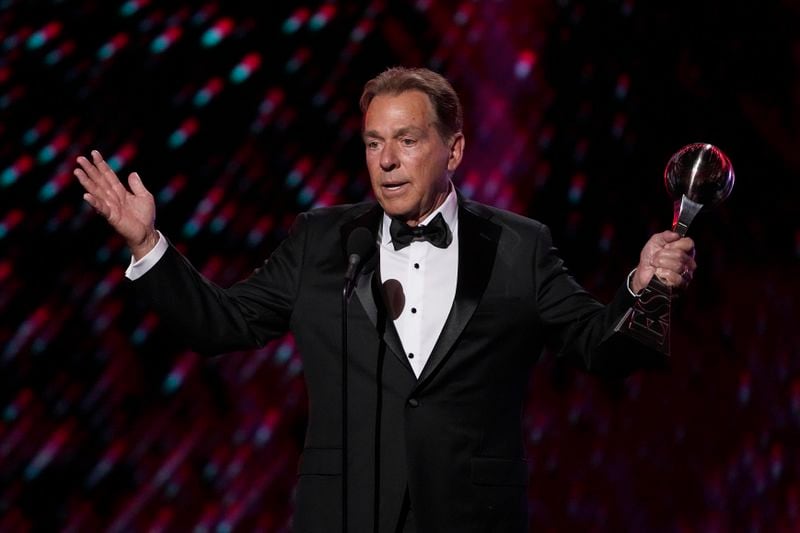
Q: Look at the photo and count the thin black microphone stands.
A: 1